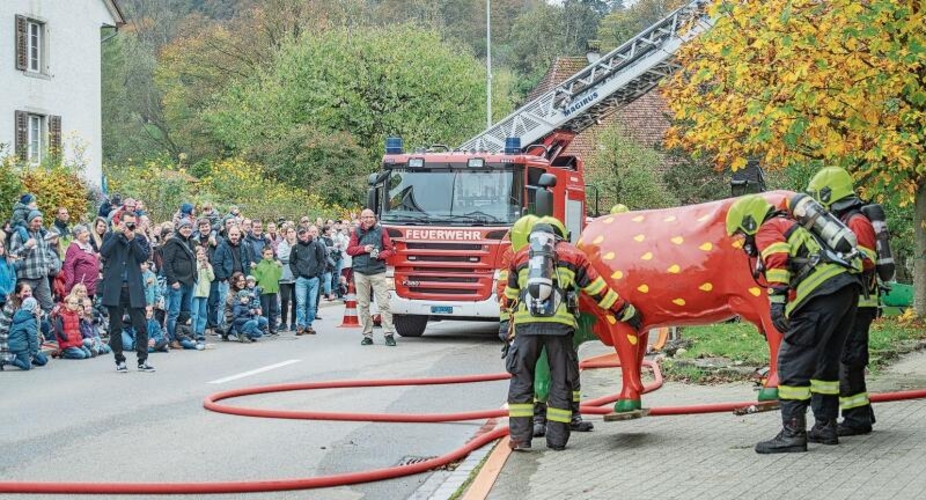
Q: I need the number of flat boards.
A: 2